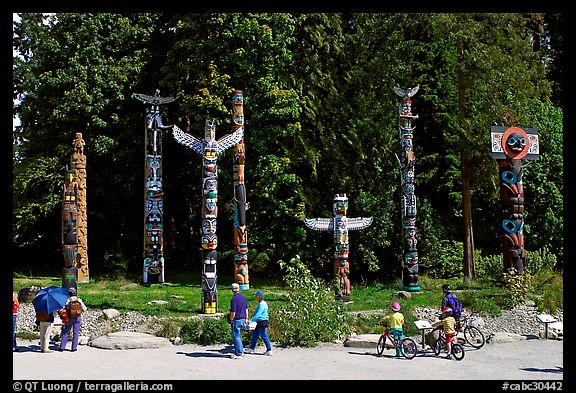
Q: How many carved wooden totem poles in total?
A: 8